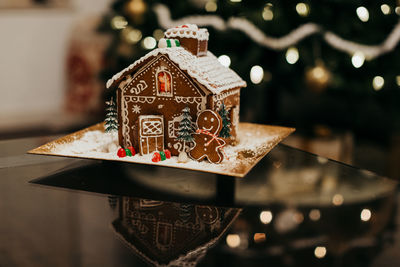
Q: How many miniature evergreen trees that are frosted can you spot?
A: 3